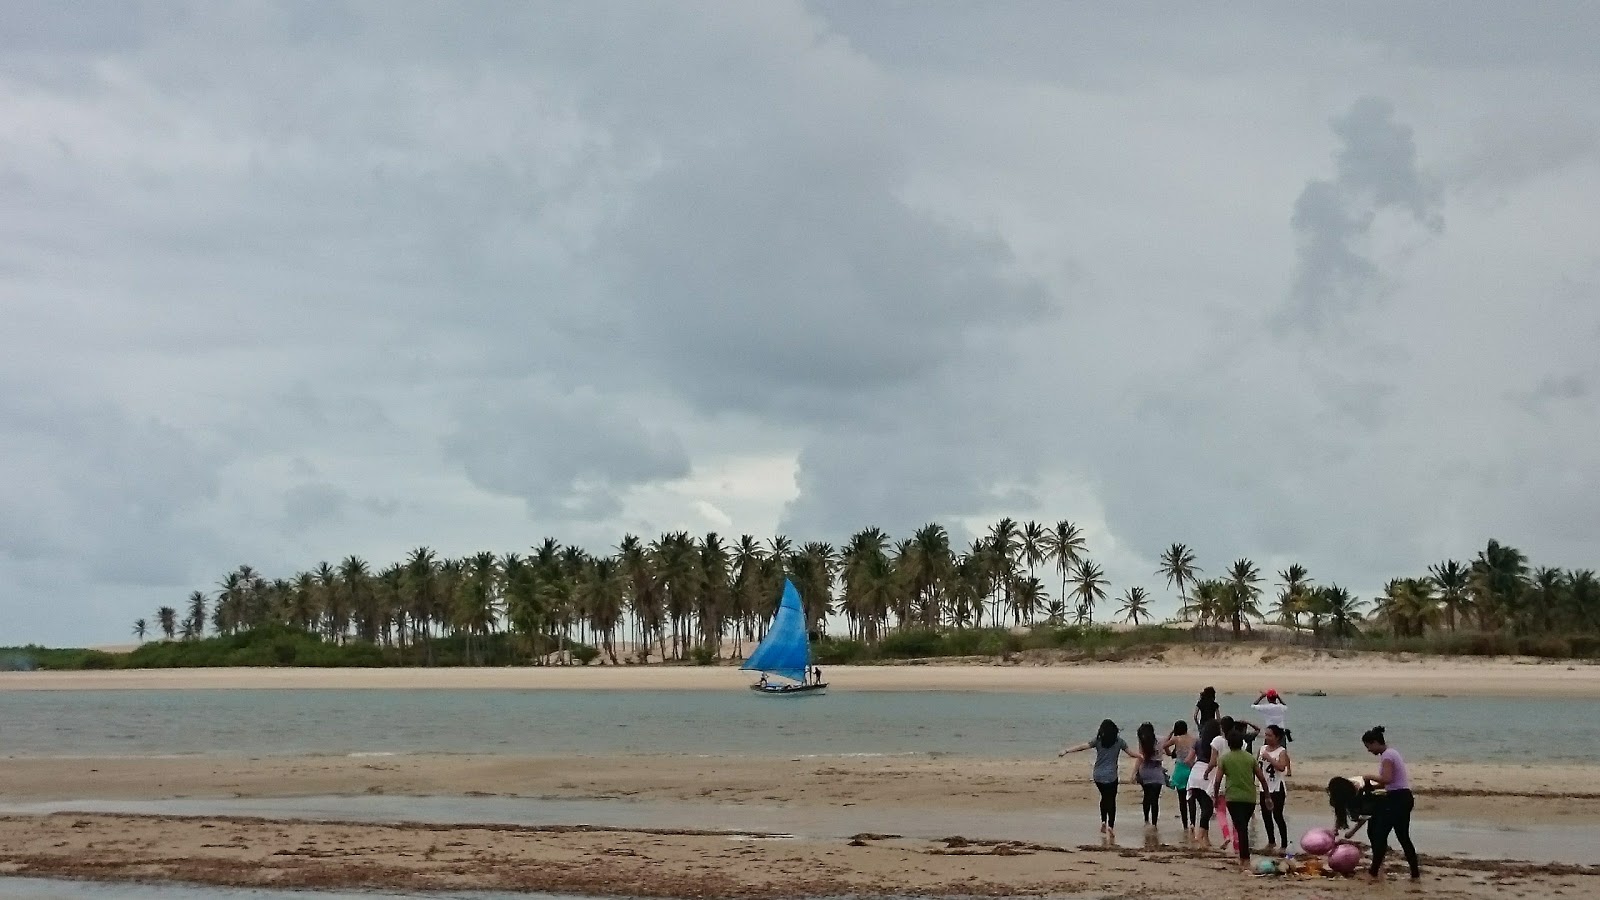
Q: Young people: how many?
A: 12